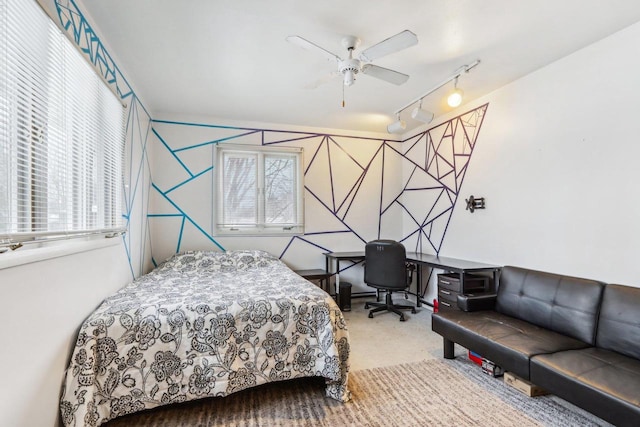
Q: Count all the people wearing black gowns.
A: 0